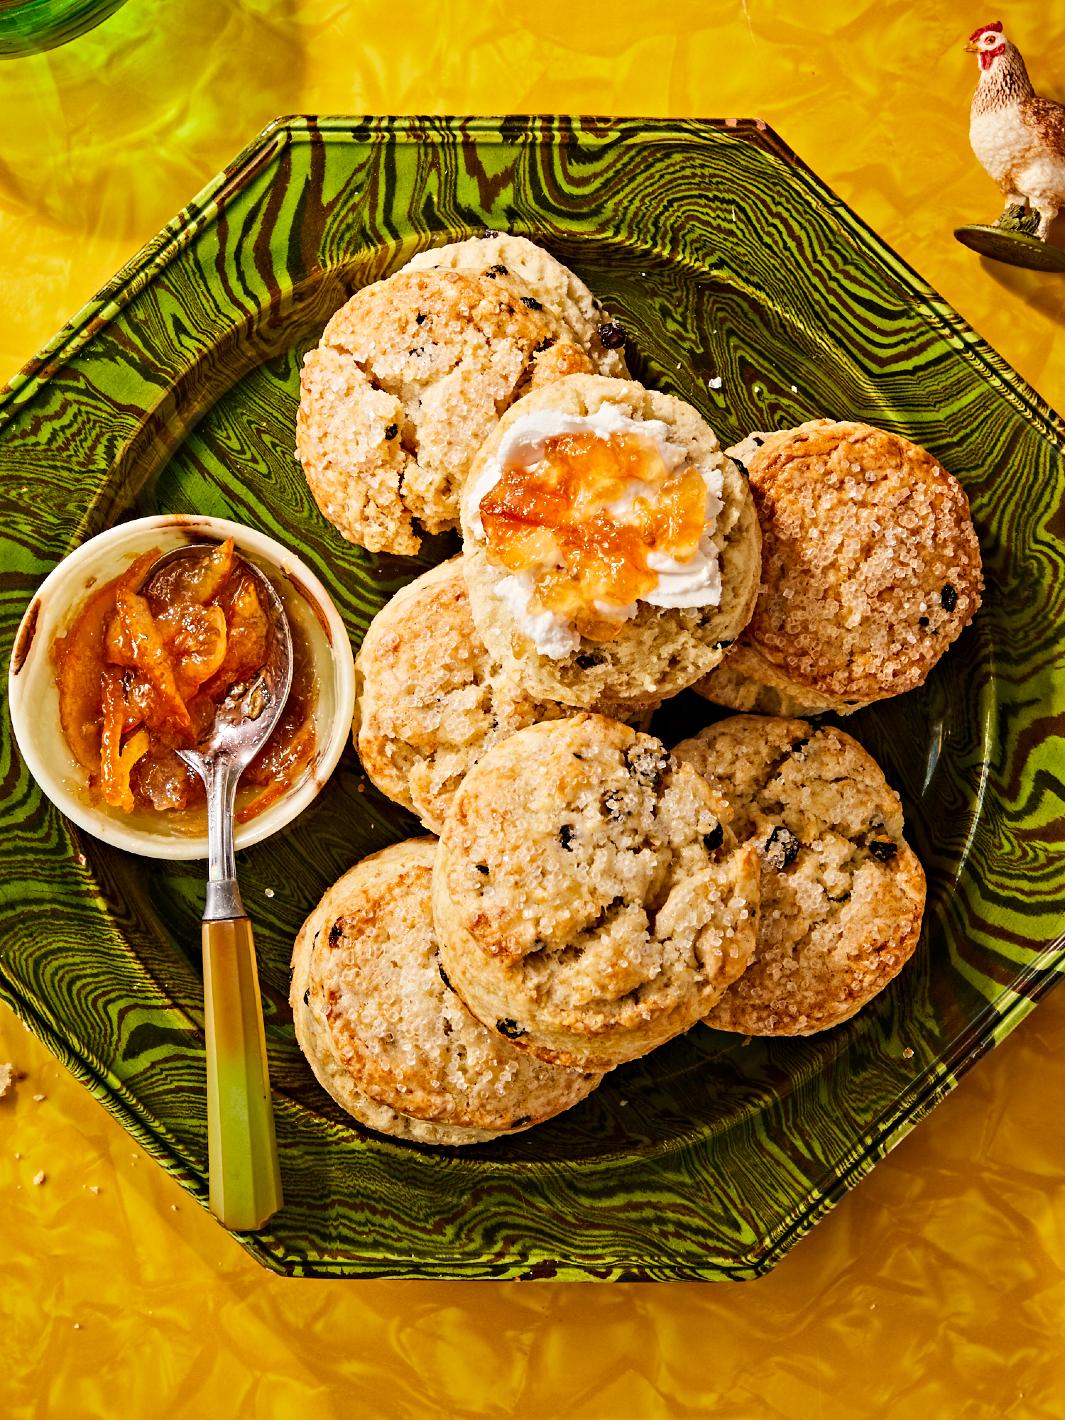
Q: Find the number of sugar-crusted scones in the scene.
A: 6